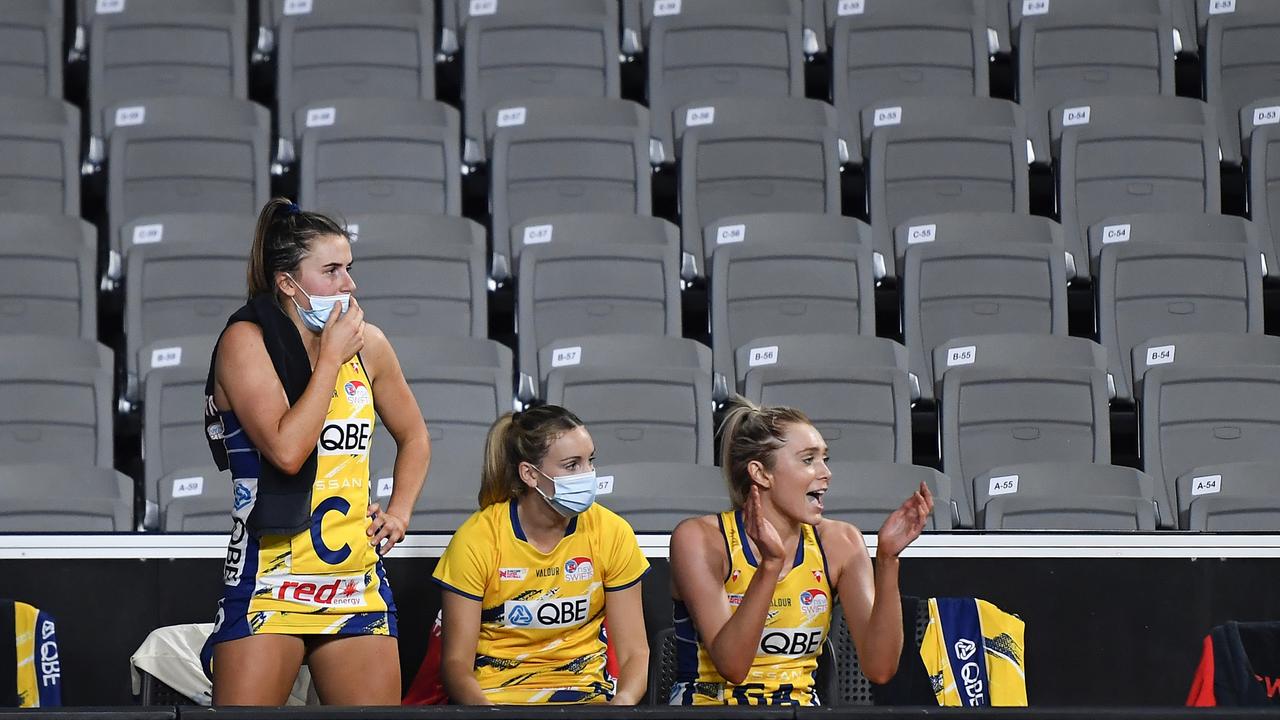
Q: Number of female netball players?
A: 3